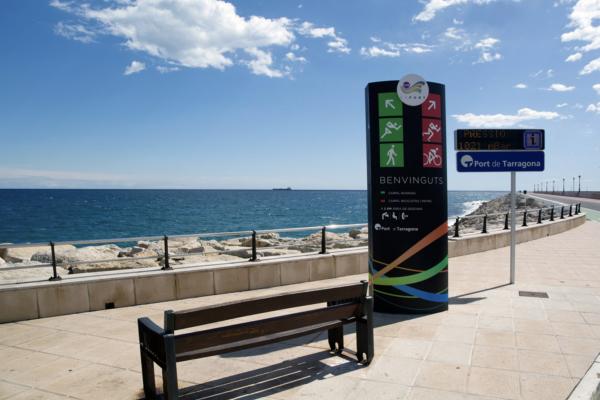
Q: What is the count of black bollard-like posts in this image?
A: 14